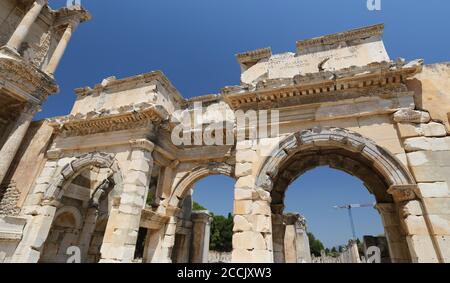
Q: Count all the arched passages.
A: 3